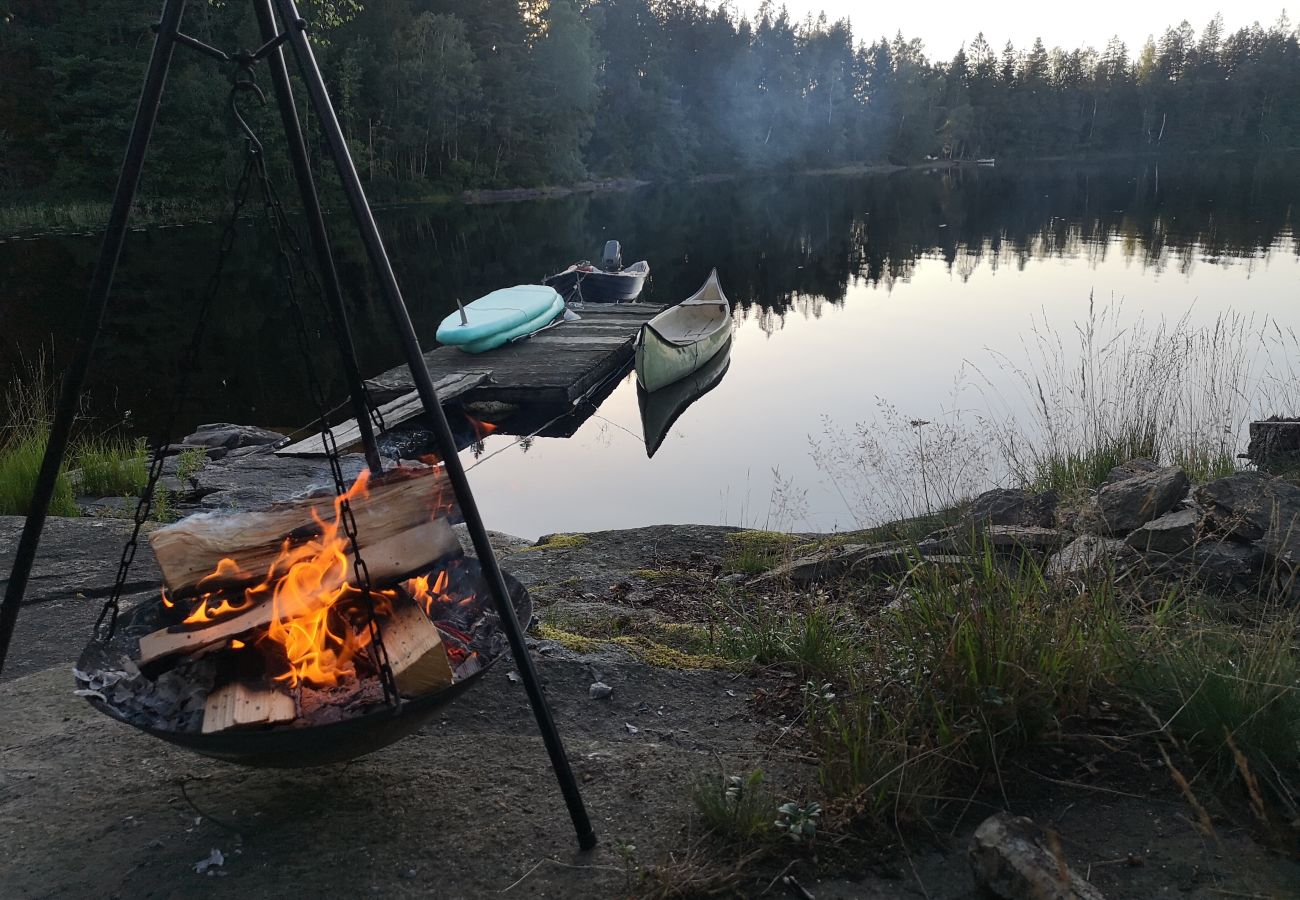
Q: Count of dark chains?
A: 3